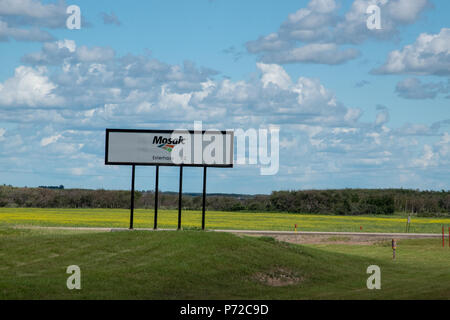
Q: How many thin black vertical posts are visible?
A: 4